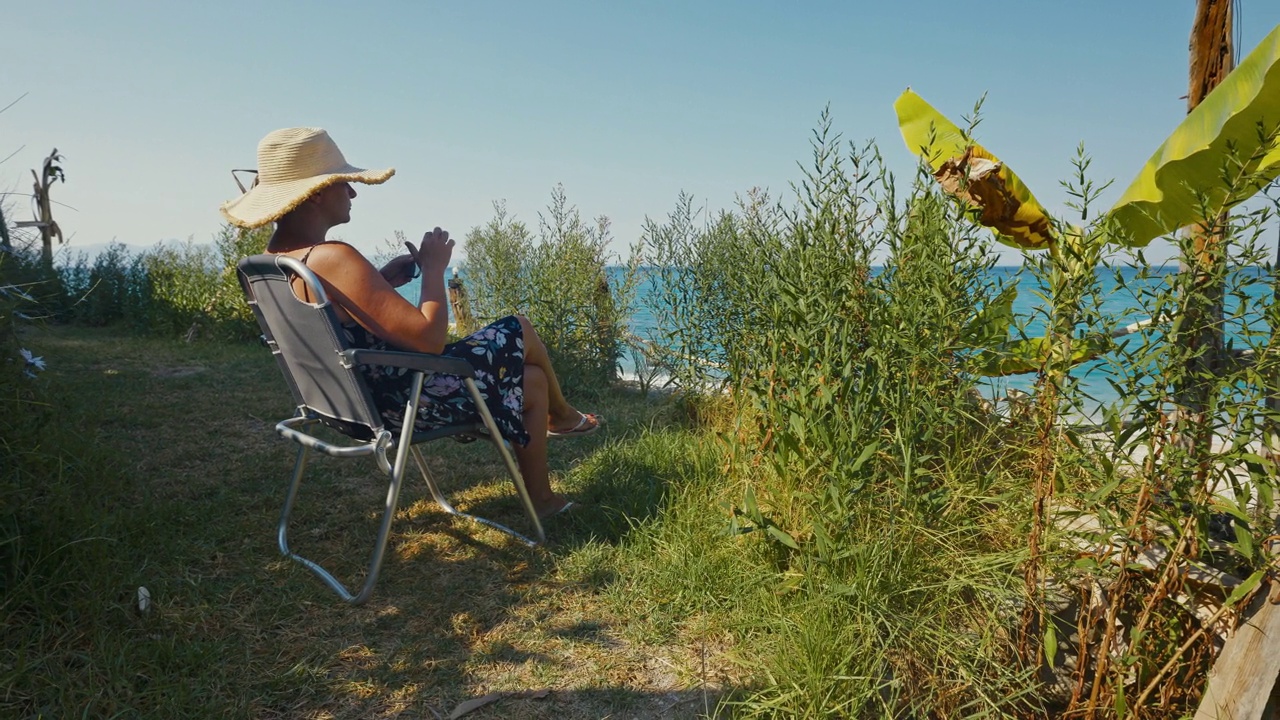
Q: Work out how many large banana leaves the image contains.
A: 2